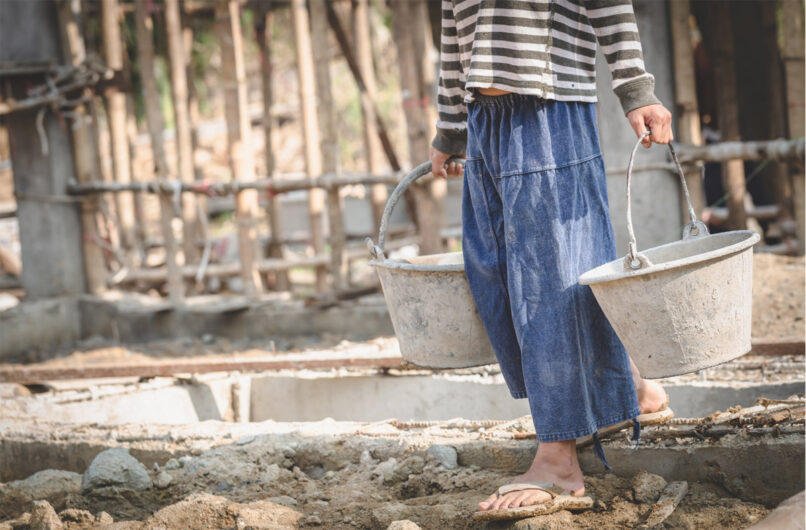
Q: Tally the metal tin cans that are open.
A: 2